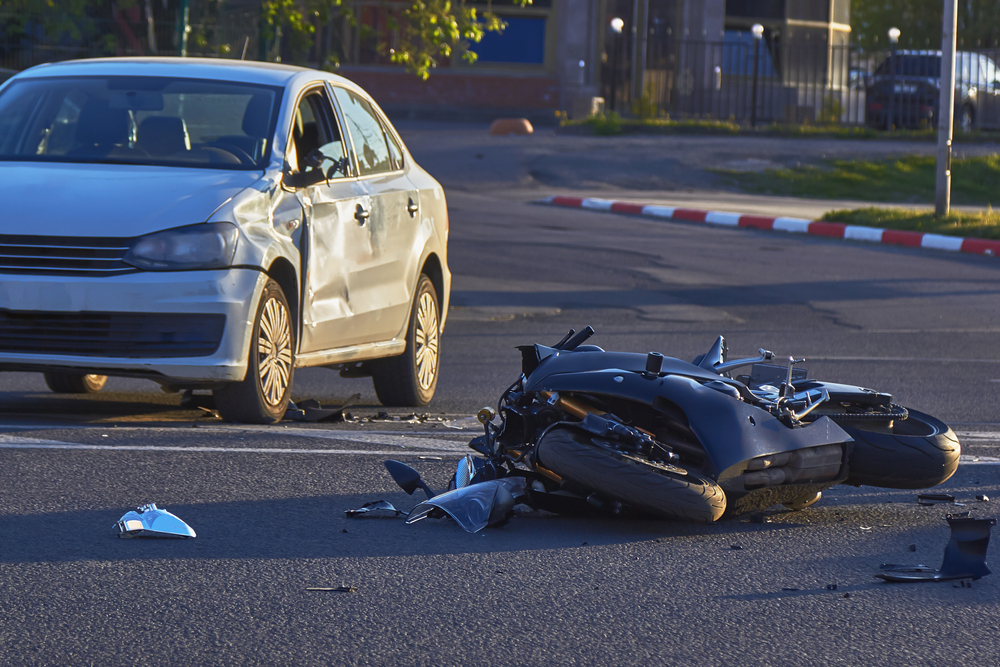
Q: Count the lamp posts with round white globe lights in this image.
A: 3